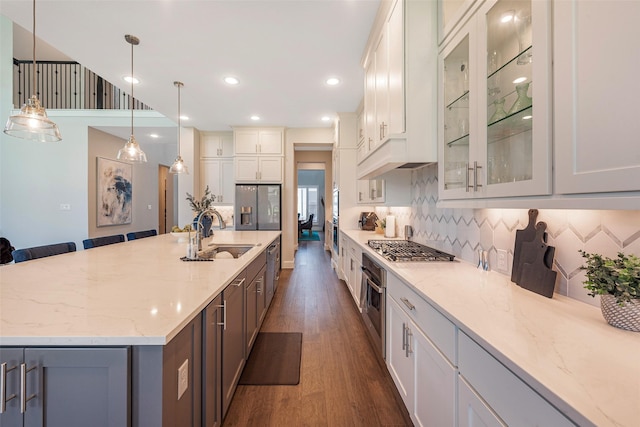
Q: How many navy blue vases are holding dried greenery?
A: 1